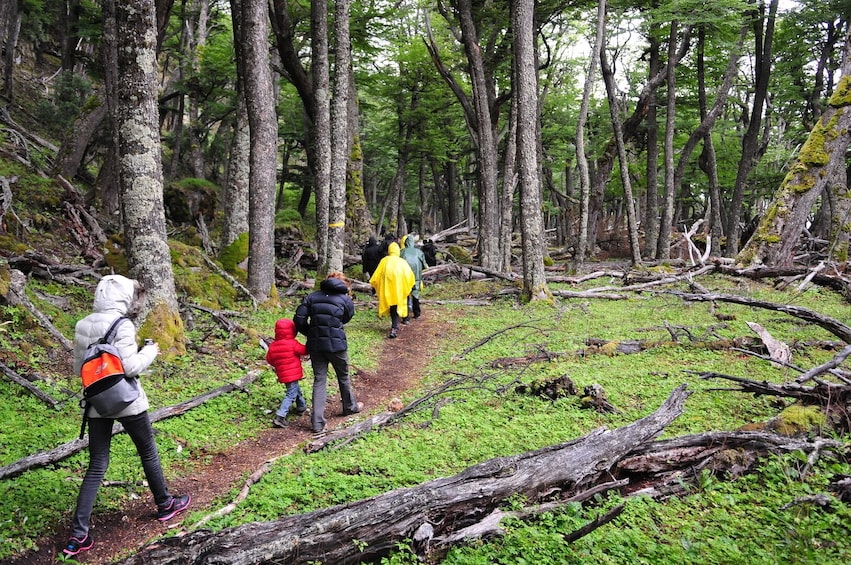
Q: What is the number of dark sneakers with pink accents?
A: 2